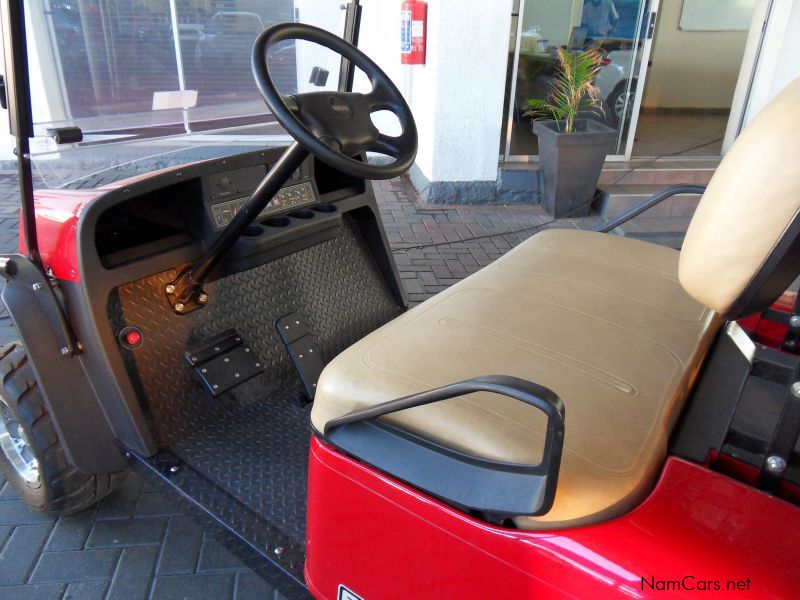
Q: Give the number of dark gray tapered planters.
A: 1